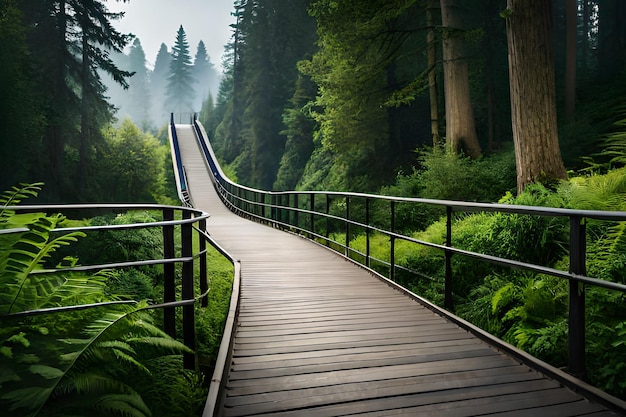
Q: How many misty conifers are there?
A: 4